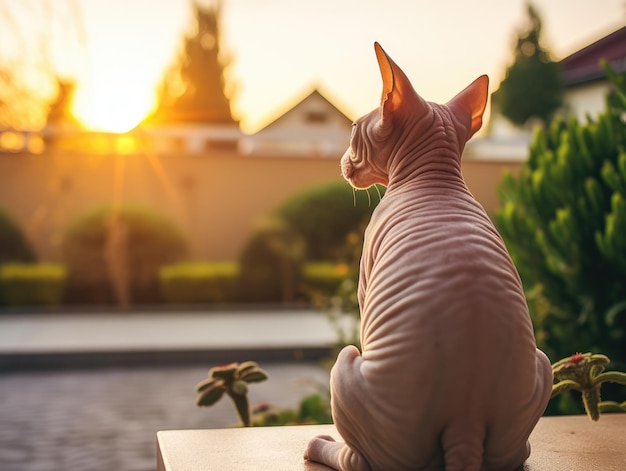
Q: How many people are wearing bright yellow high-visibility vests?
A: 0